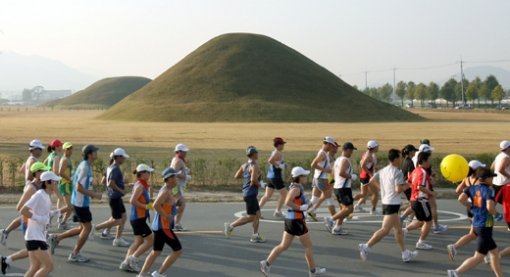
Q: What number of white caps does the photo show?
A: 11